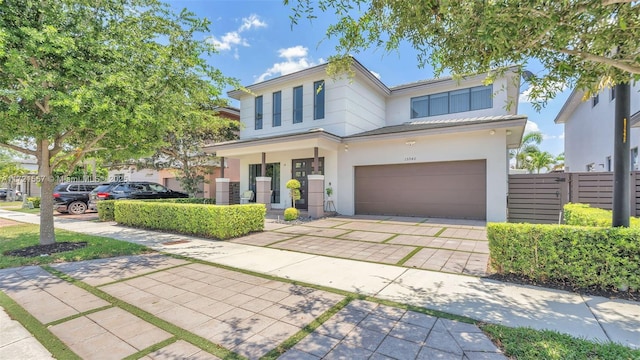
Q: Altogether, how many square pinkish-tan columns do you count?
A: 3